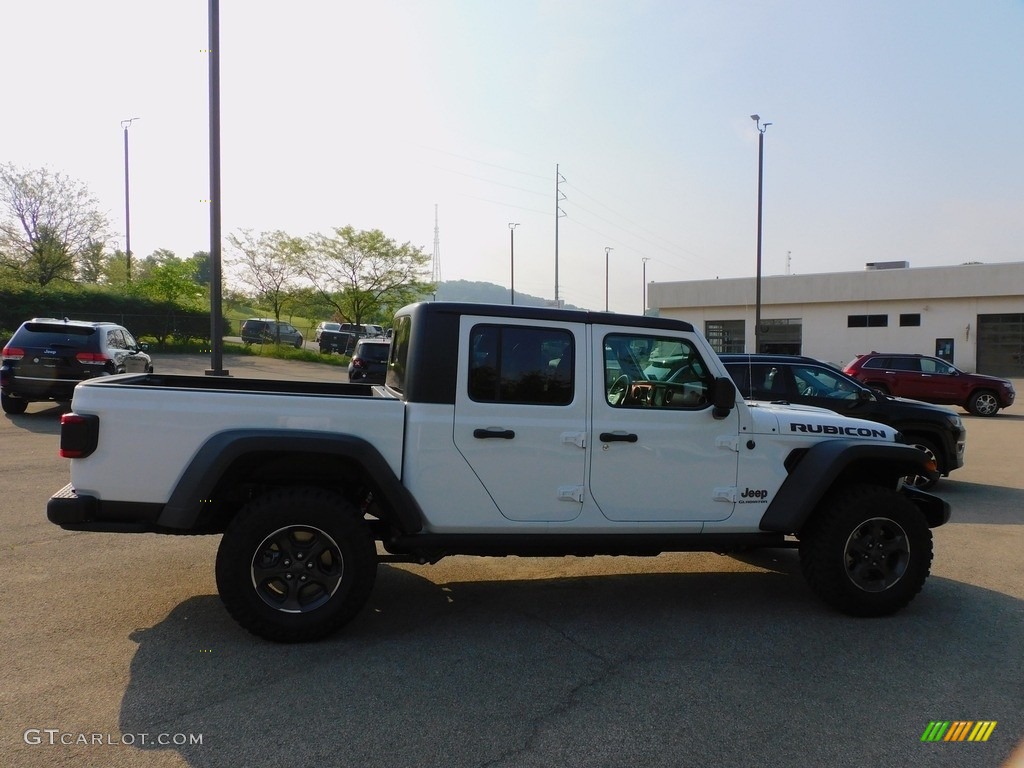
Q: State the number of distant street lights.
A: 5